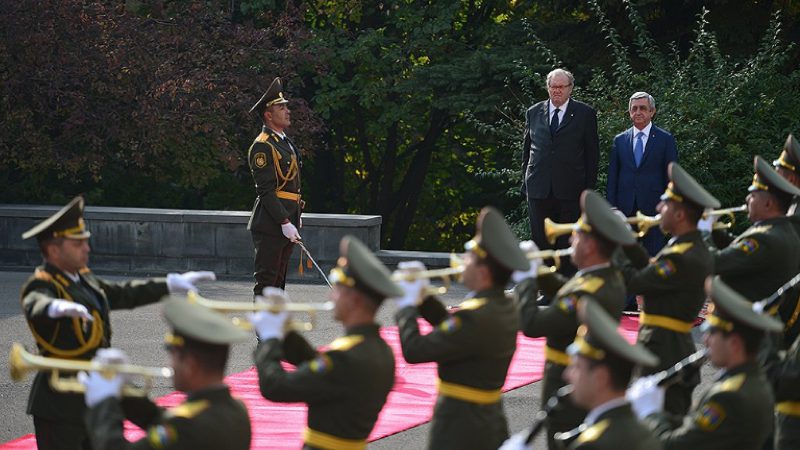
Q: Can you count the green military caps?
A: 11